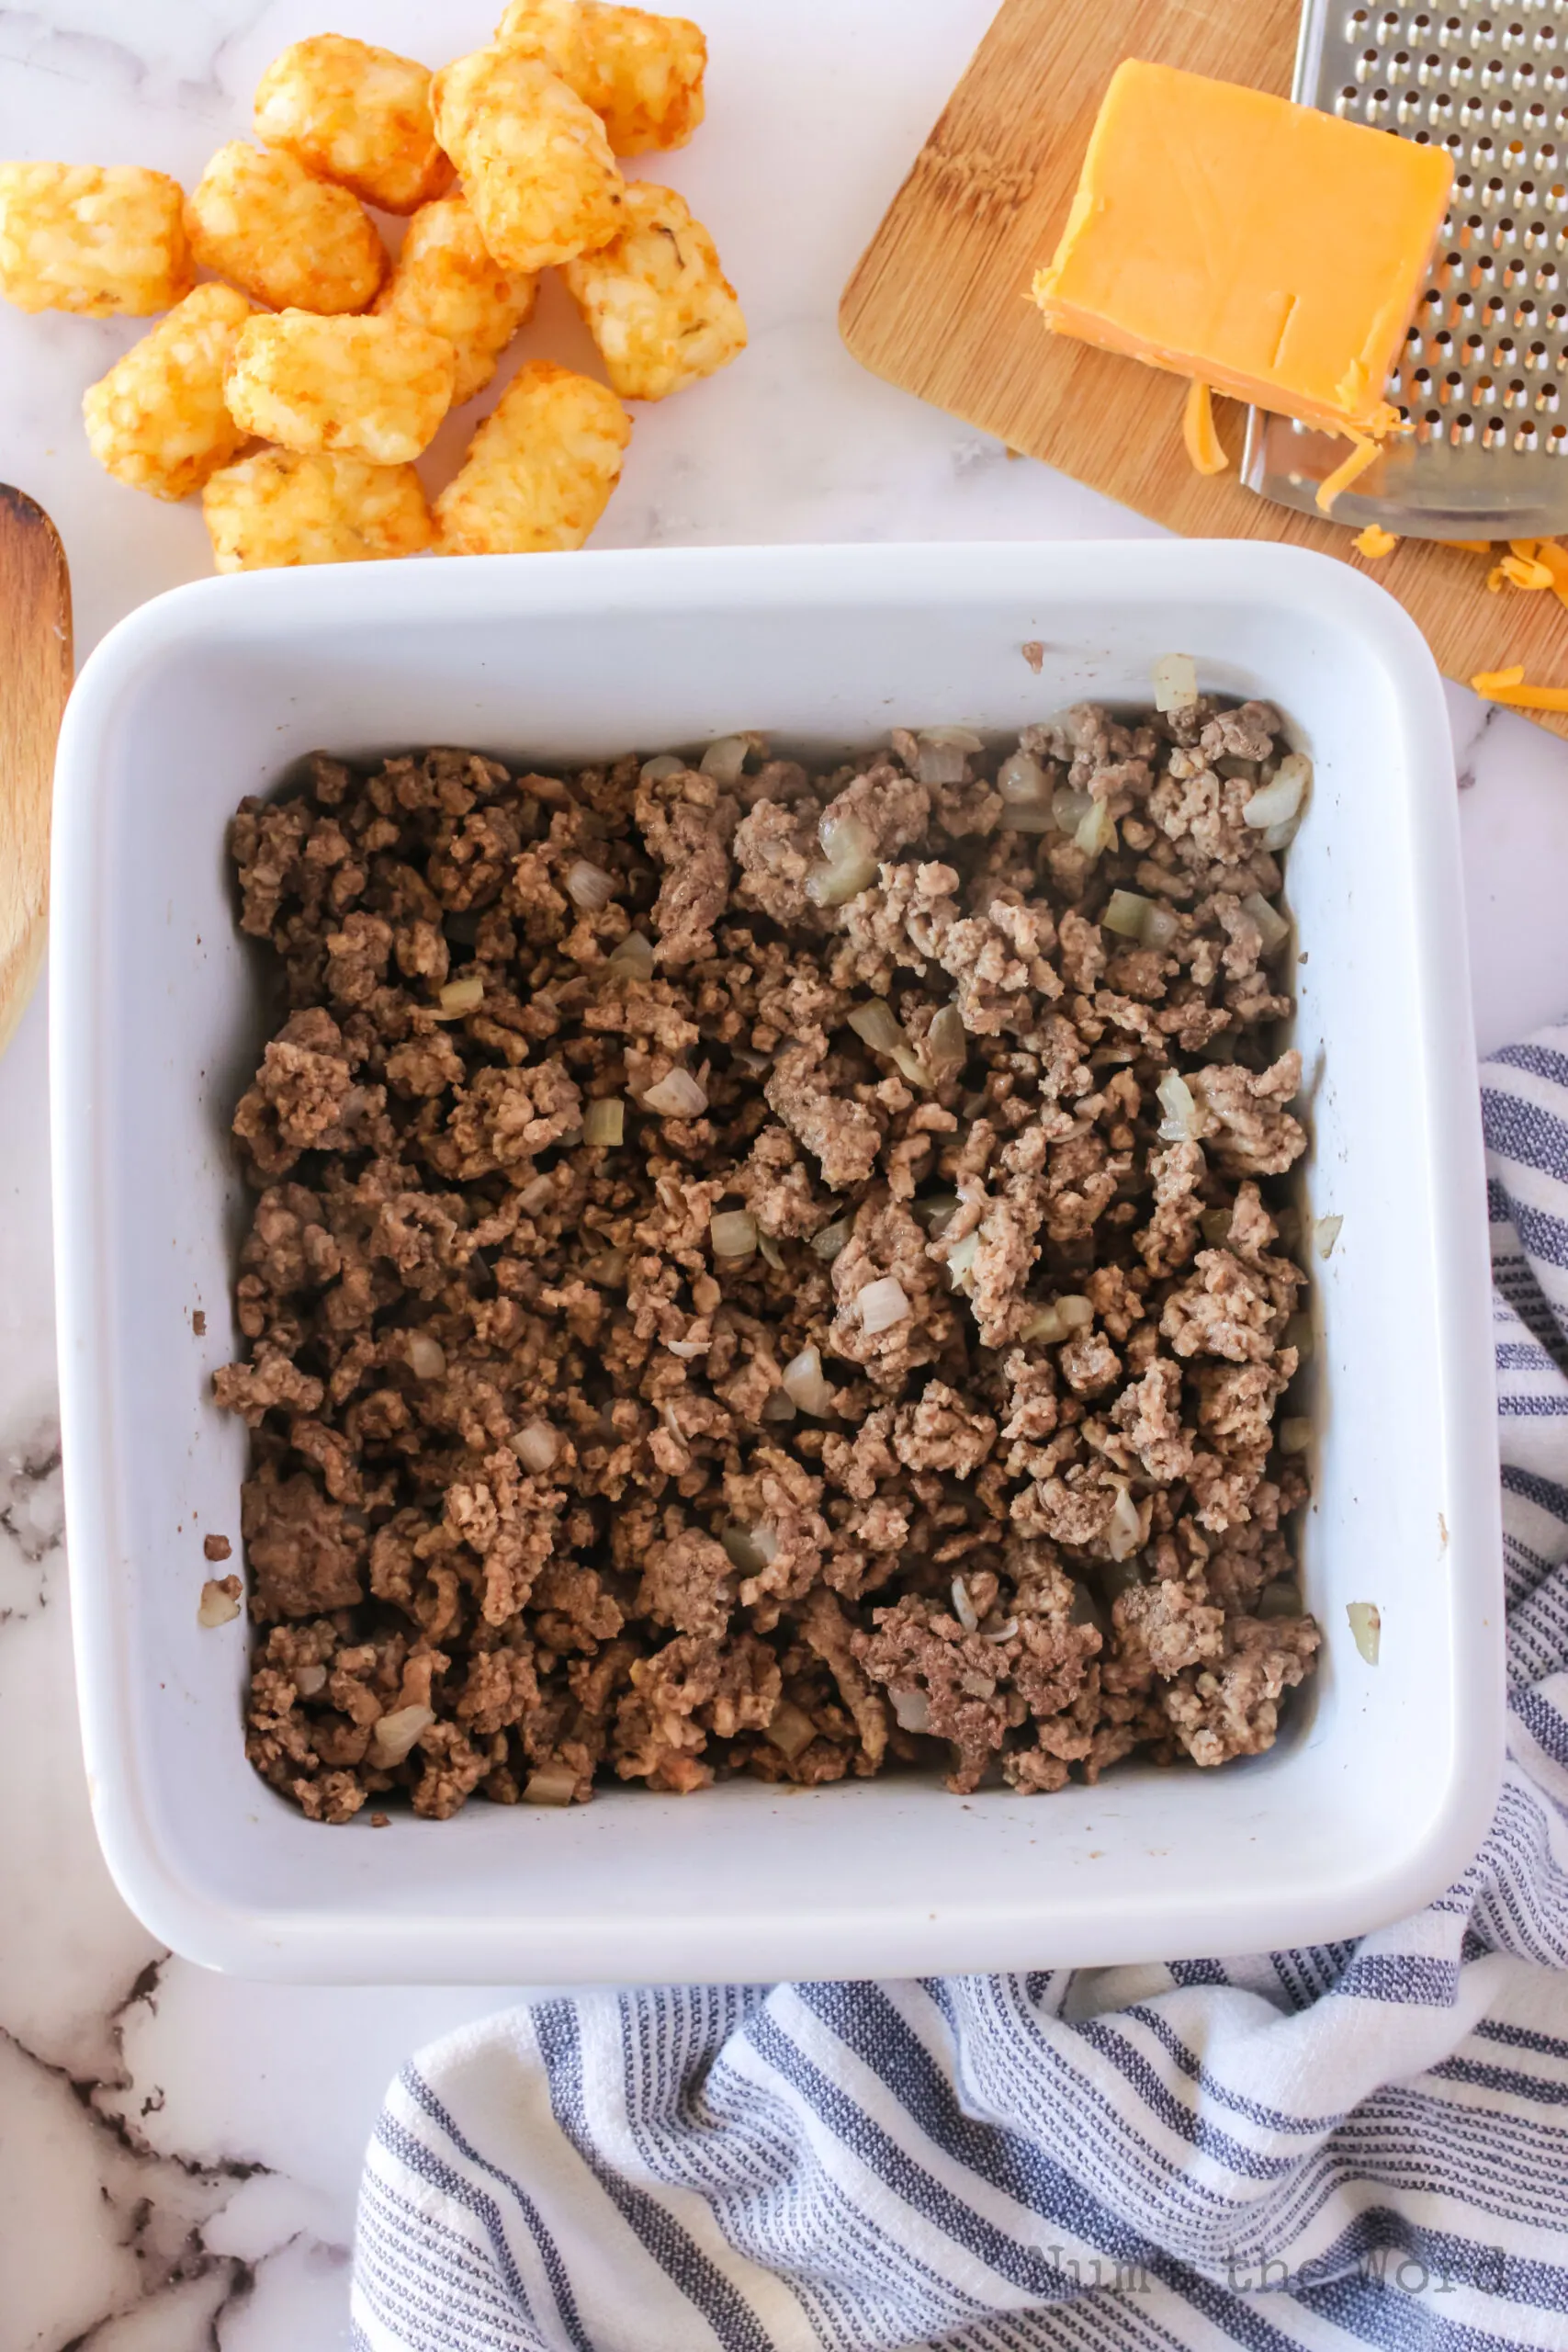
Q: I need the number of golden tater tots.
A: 11